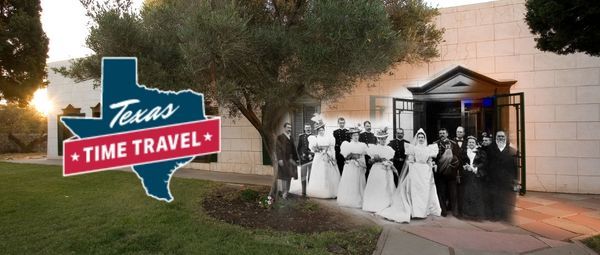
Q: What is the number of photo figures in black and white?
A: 14